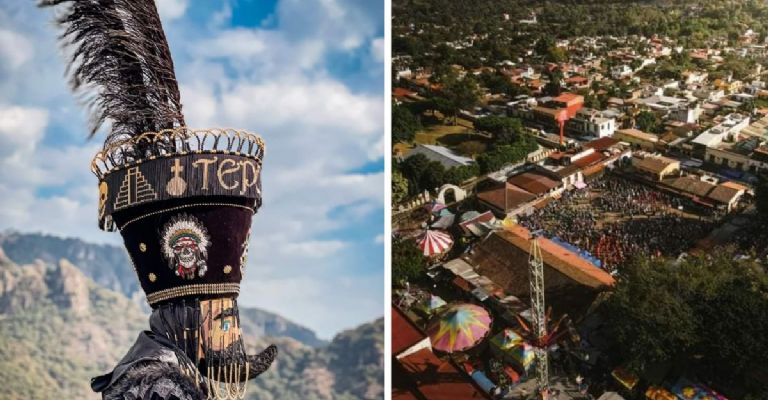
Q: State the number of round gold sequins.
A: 3